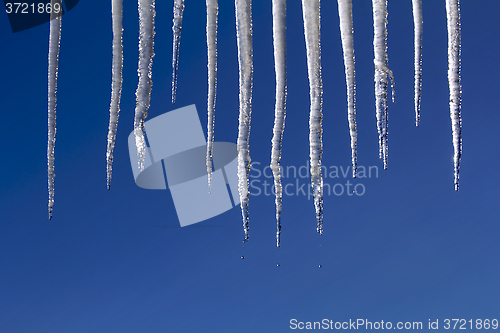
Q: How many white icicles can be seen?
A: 12